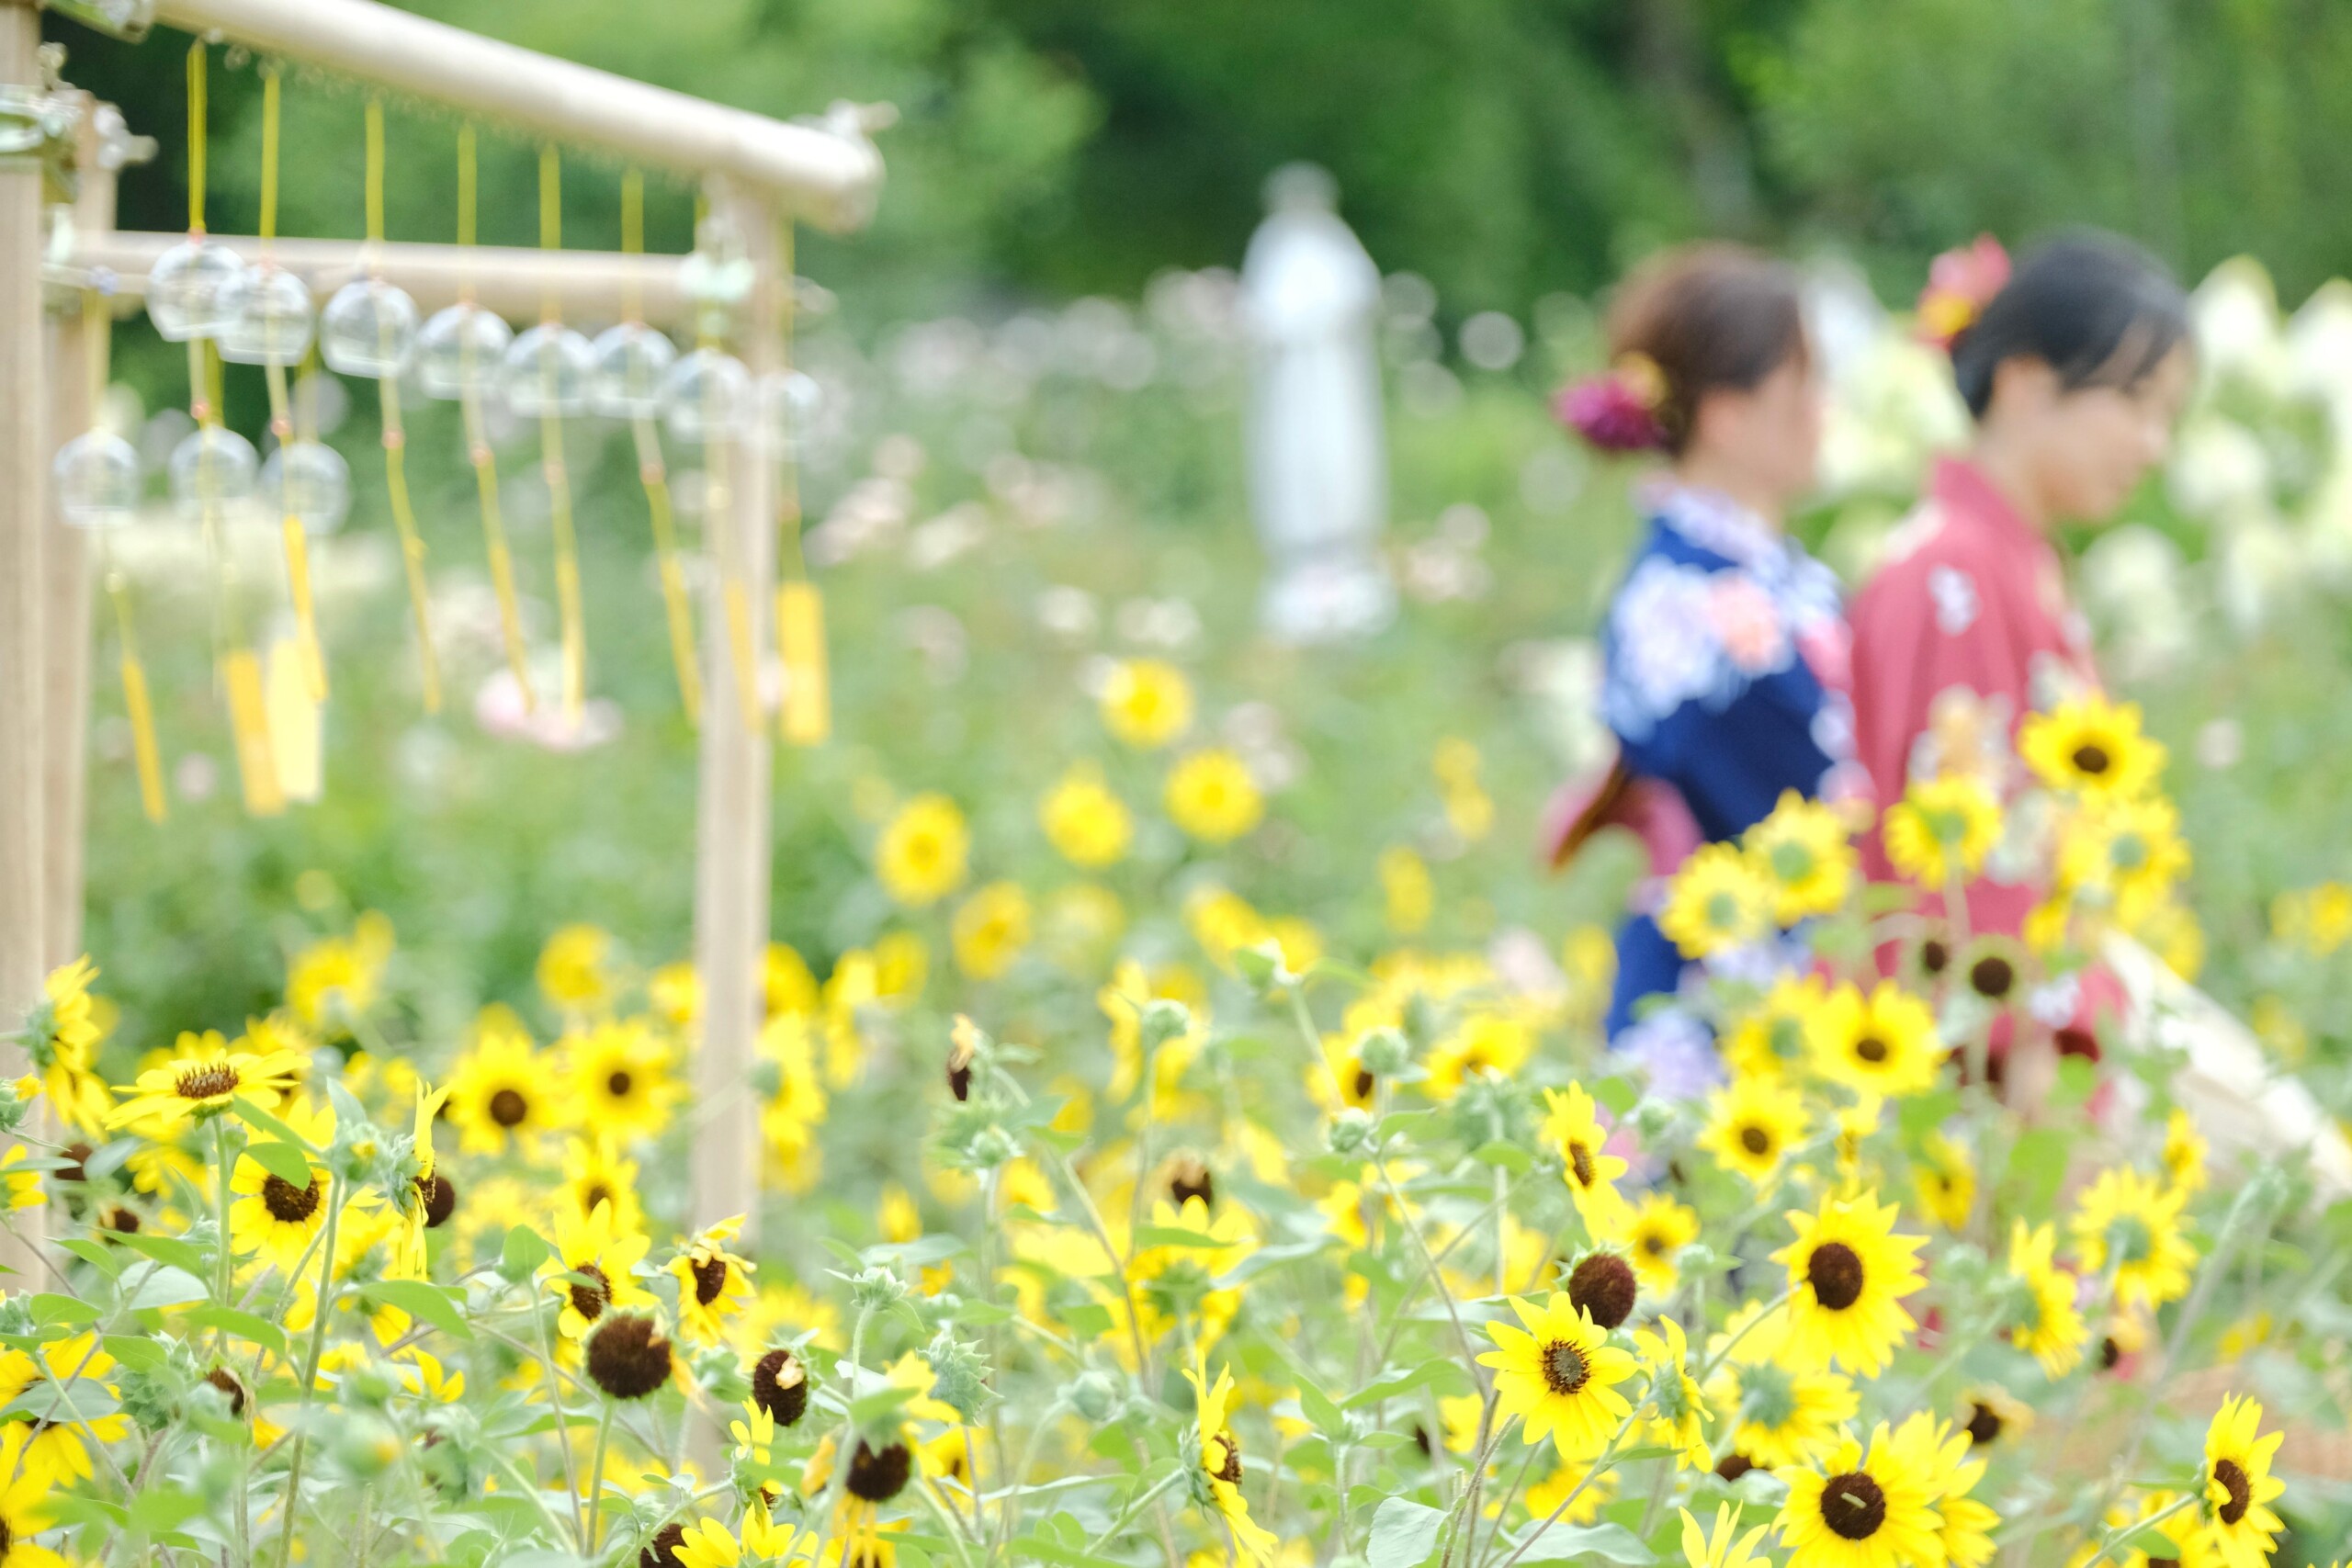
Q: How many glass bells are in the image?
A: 11